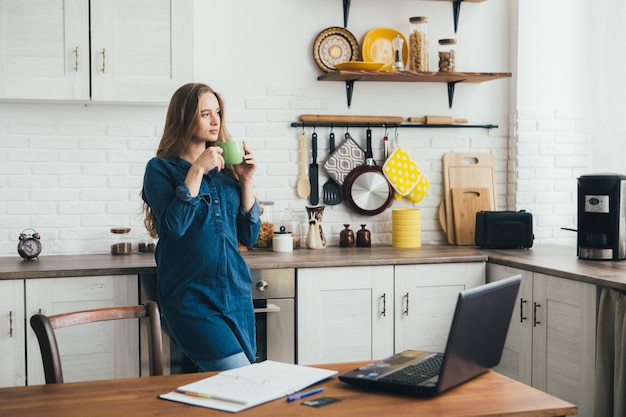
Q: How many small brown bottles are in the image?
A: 2